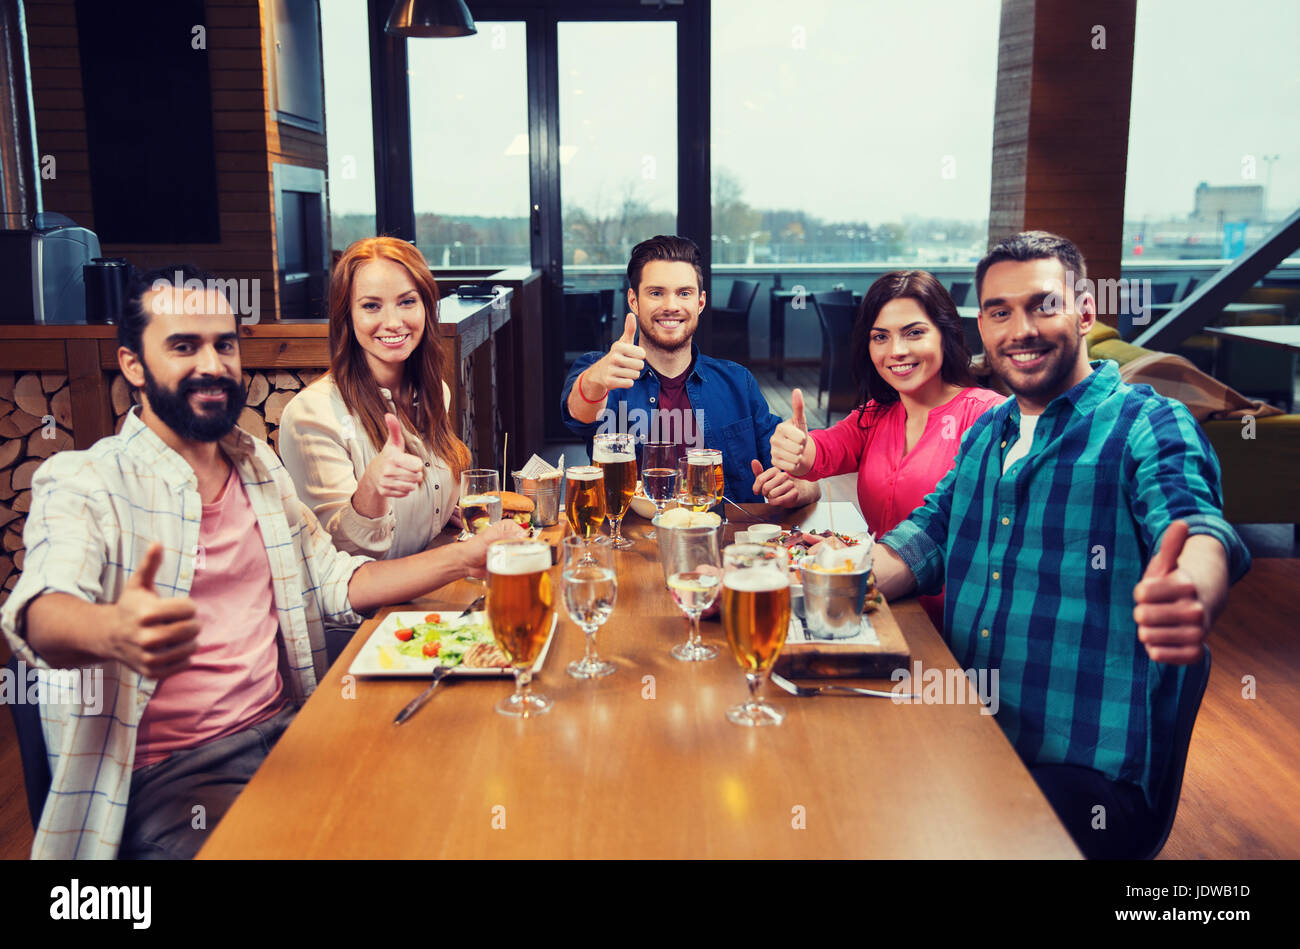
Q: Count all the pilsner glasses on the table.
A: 5